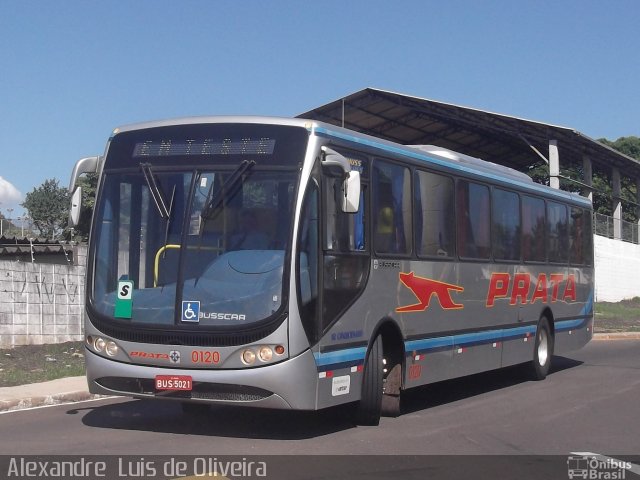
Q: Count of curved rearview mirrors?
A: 2